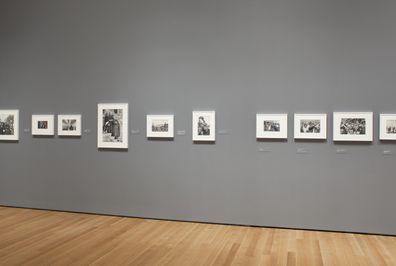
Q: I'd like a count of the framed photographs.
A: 10